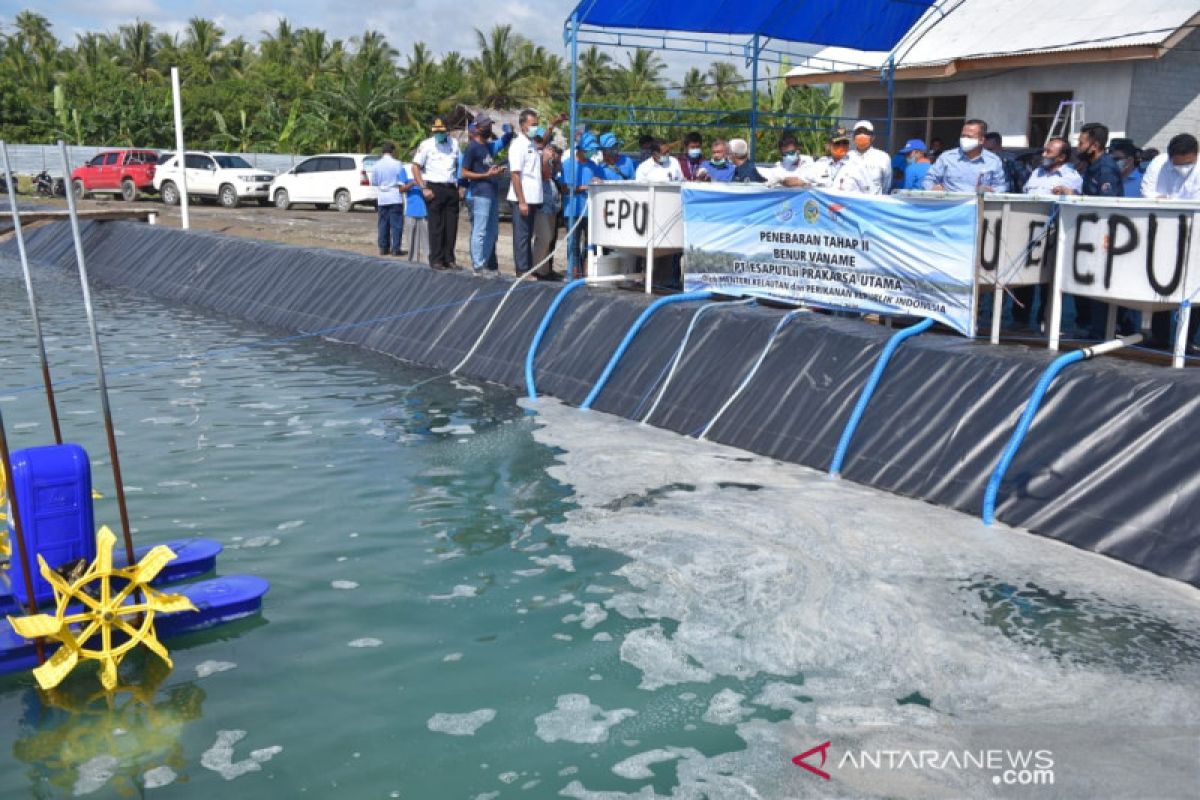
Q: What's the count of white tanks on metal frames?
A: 3